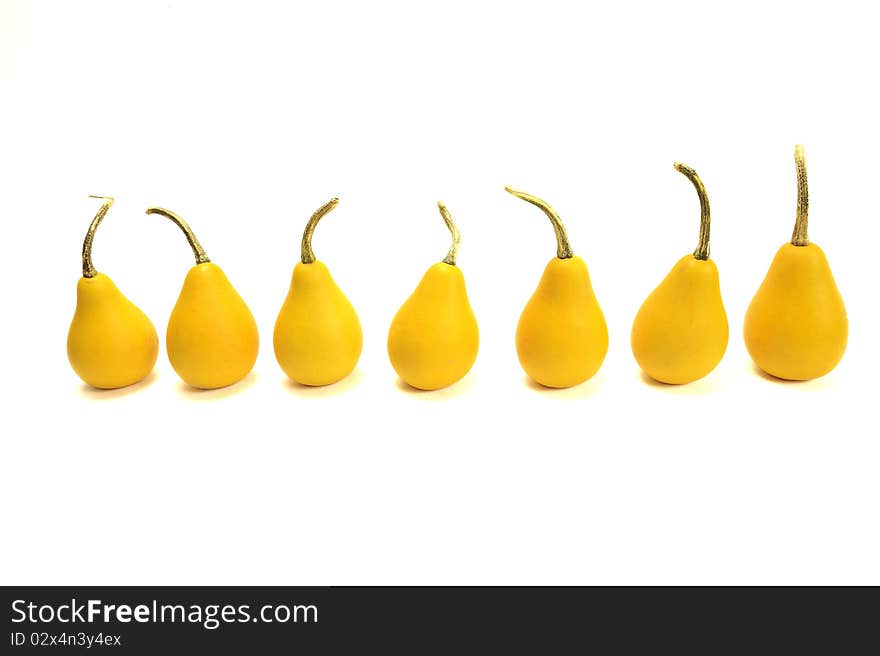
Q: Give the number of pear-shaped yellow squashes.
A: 7